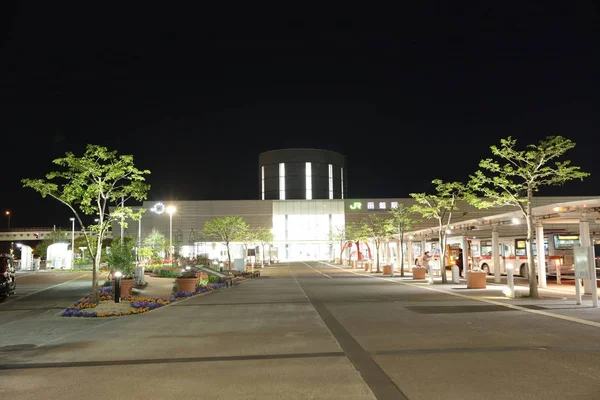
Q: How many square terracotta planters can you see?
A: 5